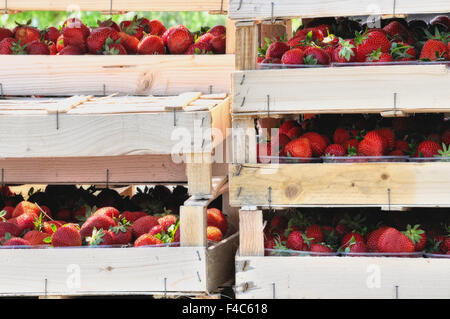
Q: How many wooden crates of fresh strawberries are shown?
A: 5